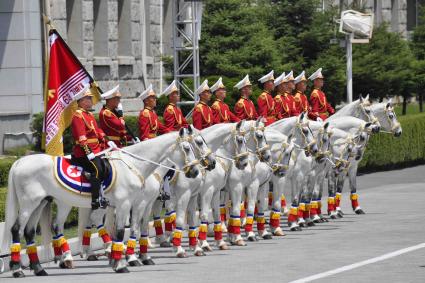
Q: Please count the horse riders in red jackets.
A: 12